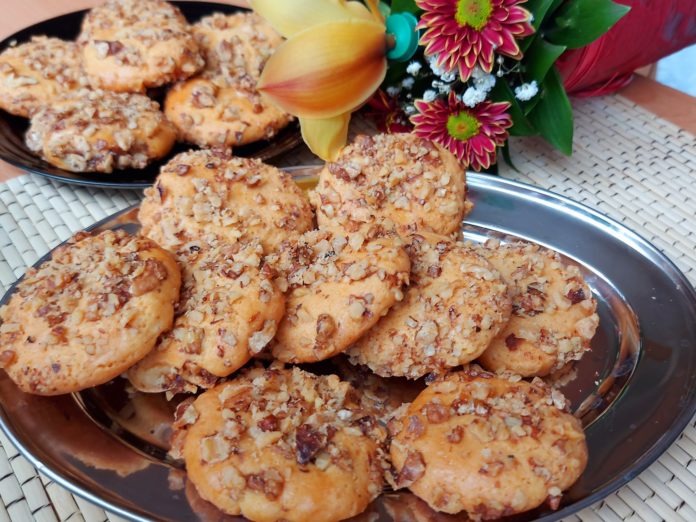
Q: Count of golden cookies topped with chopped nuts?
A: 15